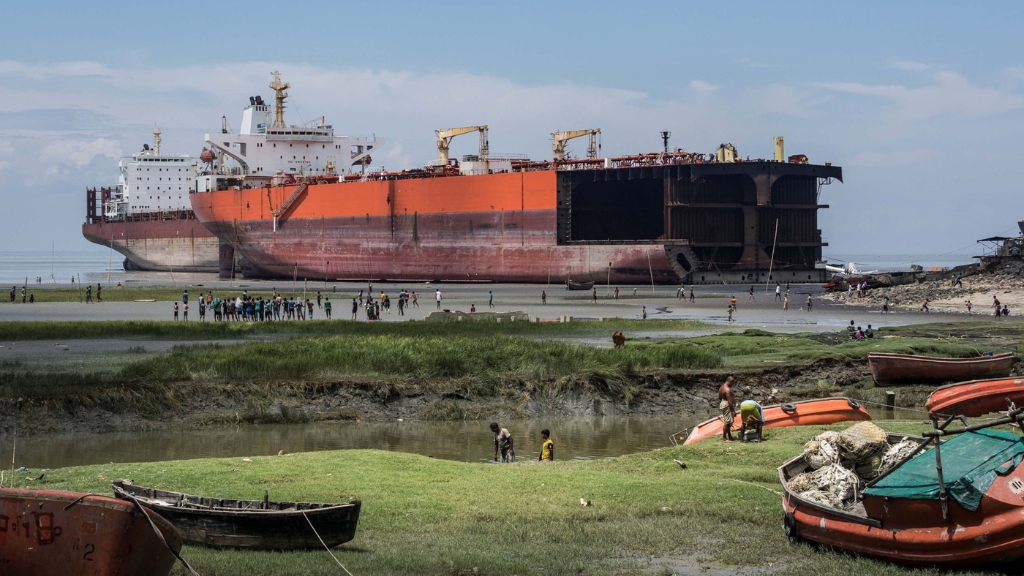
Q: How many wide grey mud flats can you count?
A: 1